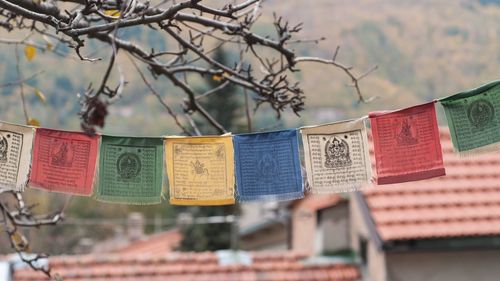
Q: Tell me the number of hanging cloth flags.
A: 8